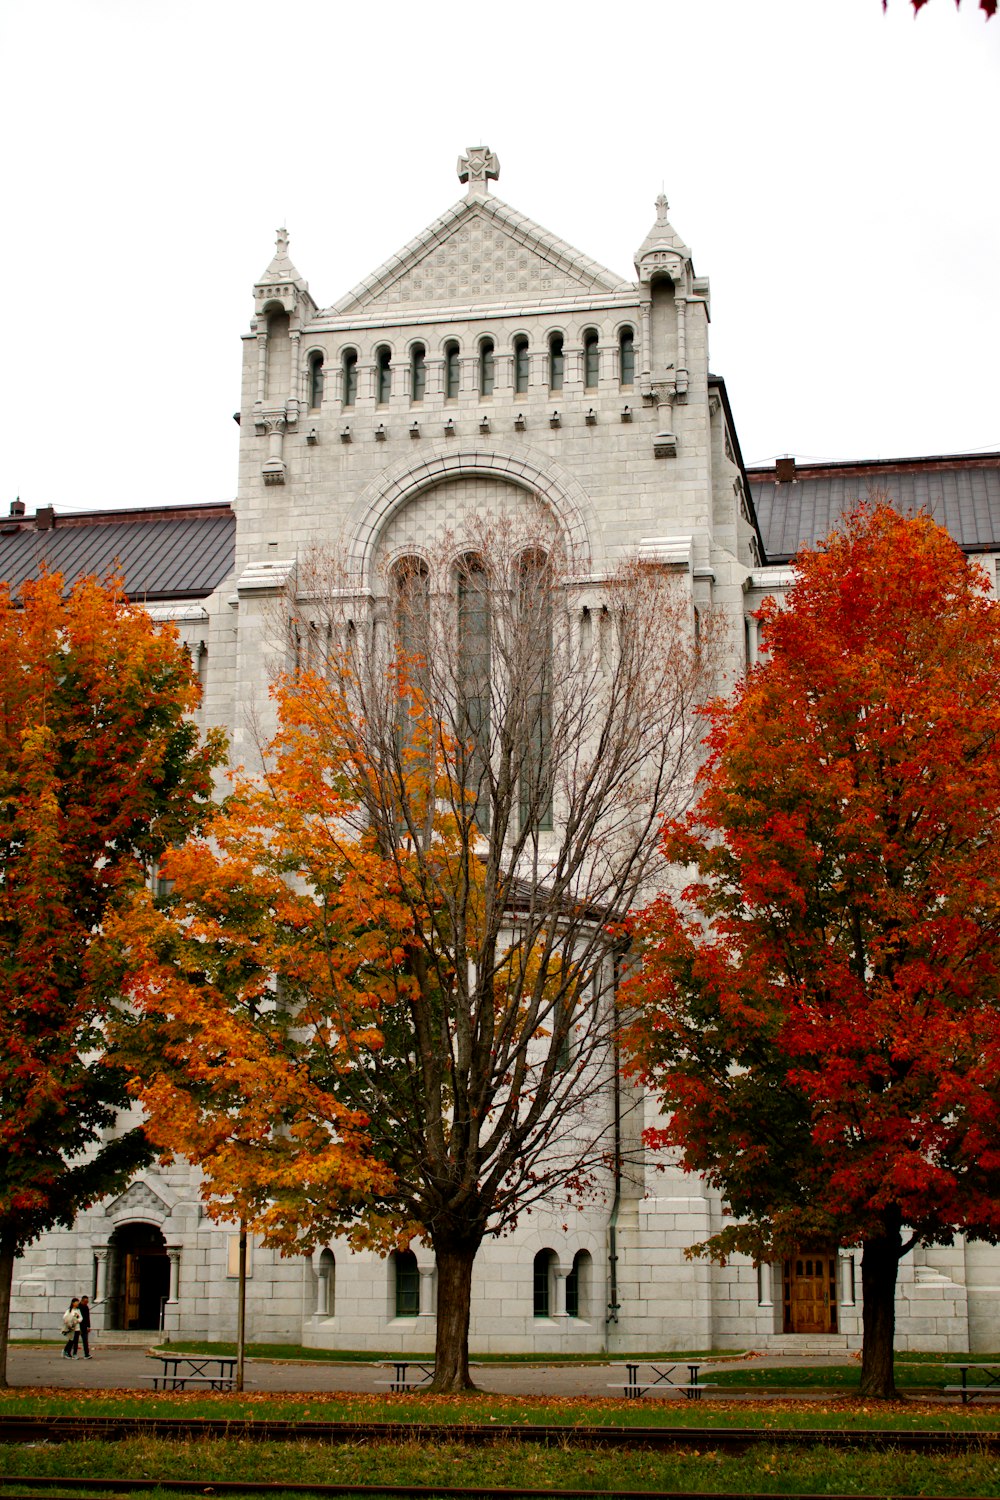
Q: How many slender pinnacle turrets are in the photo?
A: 2